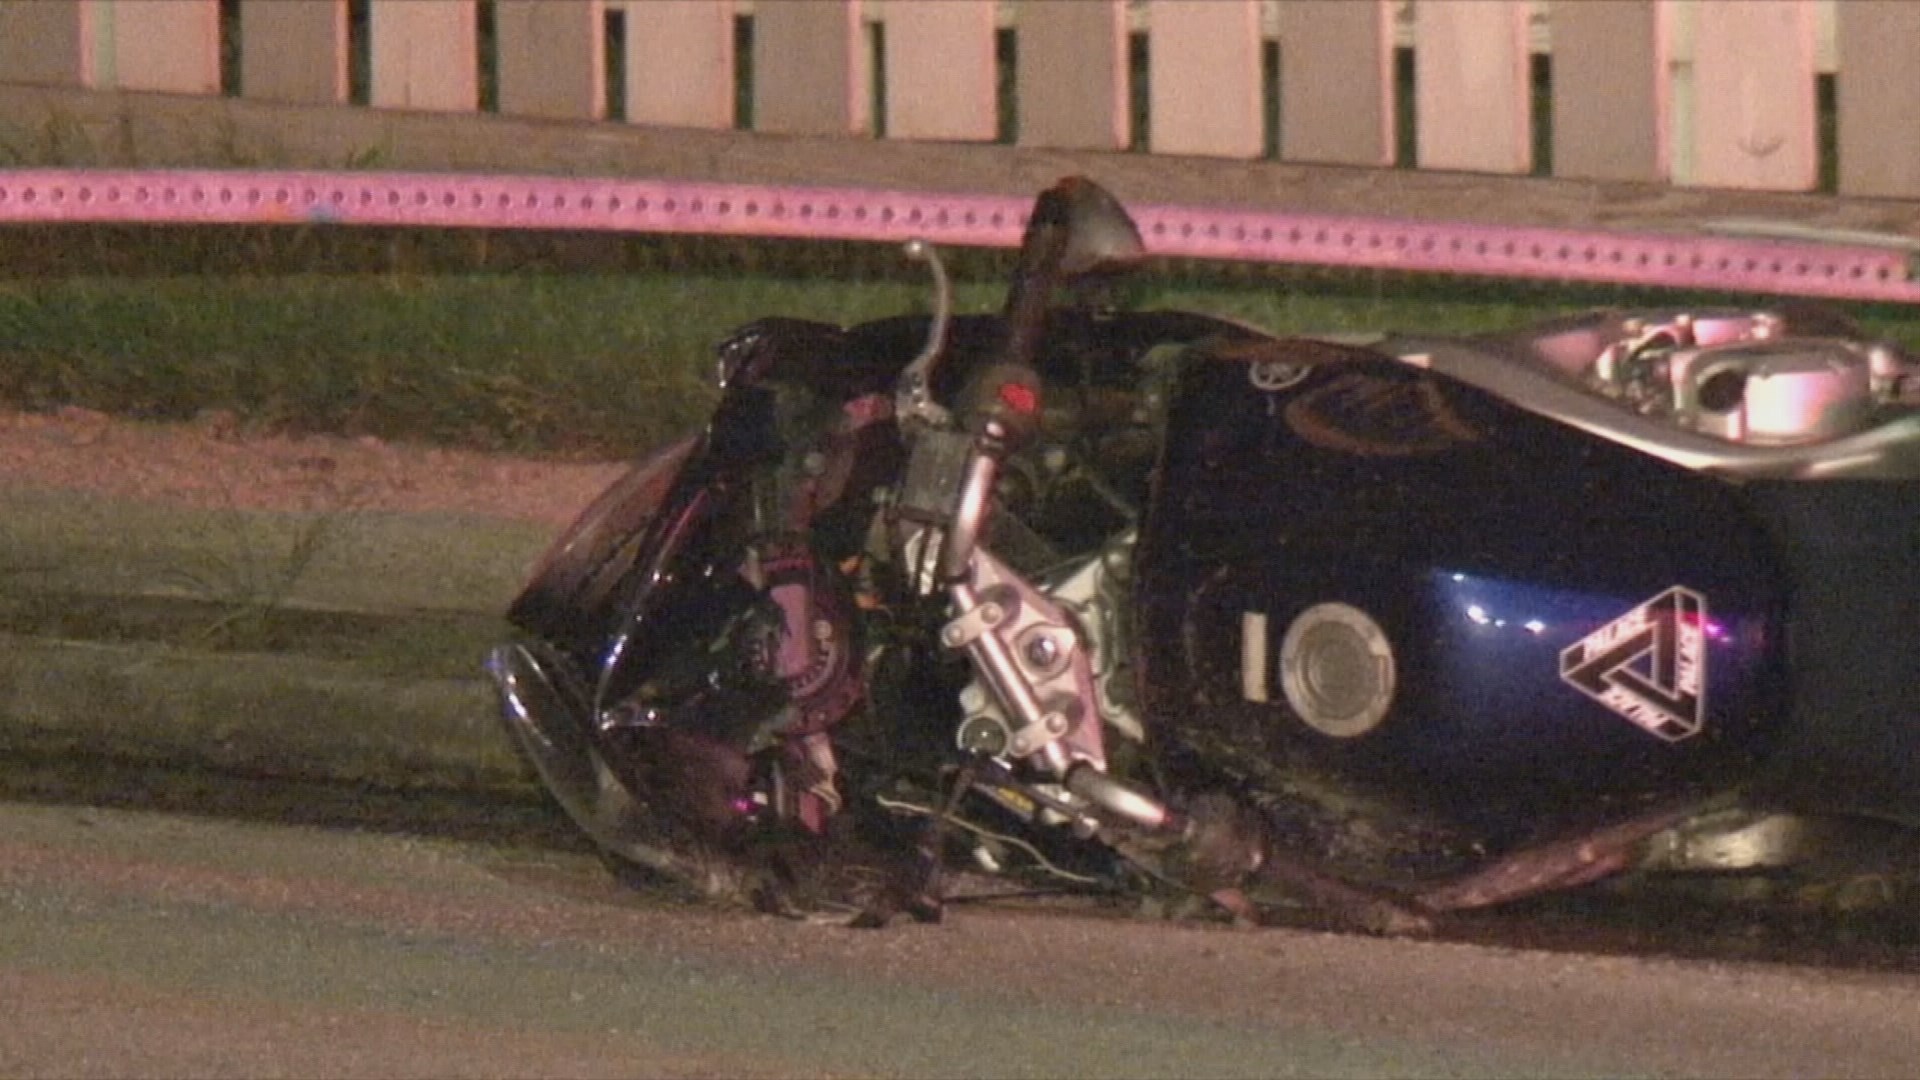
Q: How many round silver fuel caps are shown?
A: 1